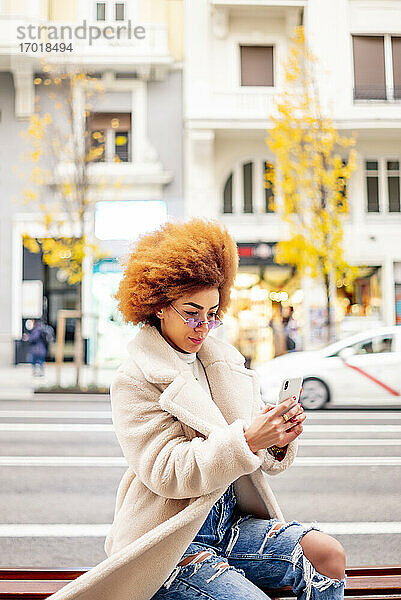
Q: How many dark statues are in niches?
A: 0